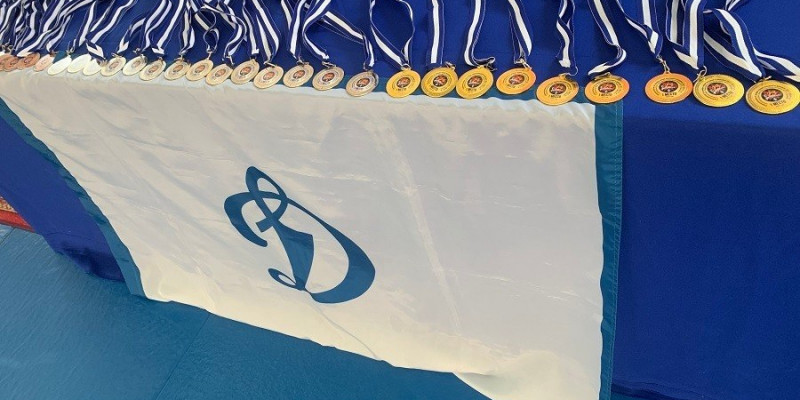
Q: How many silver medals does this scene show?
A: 14